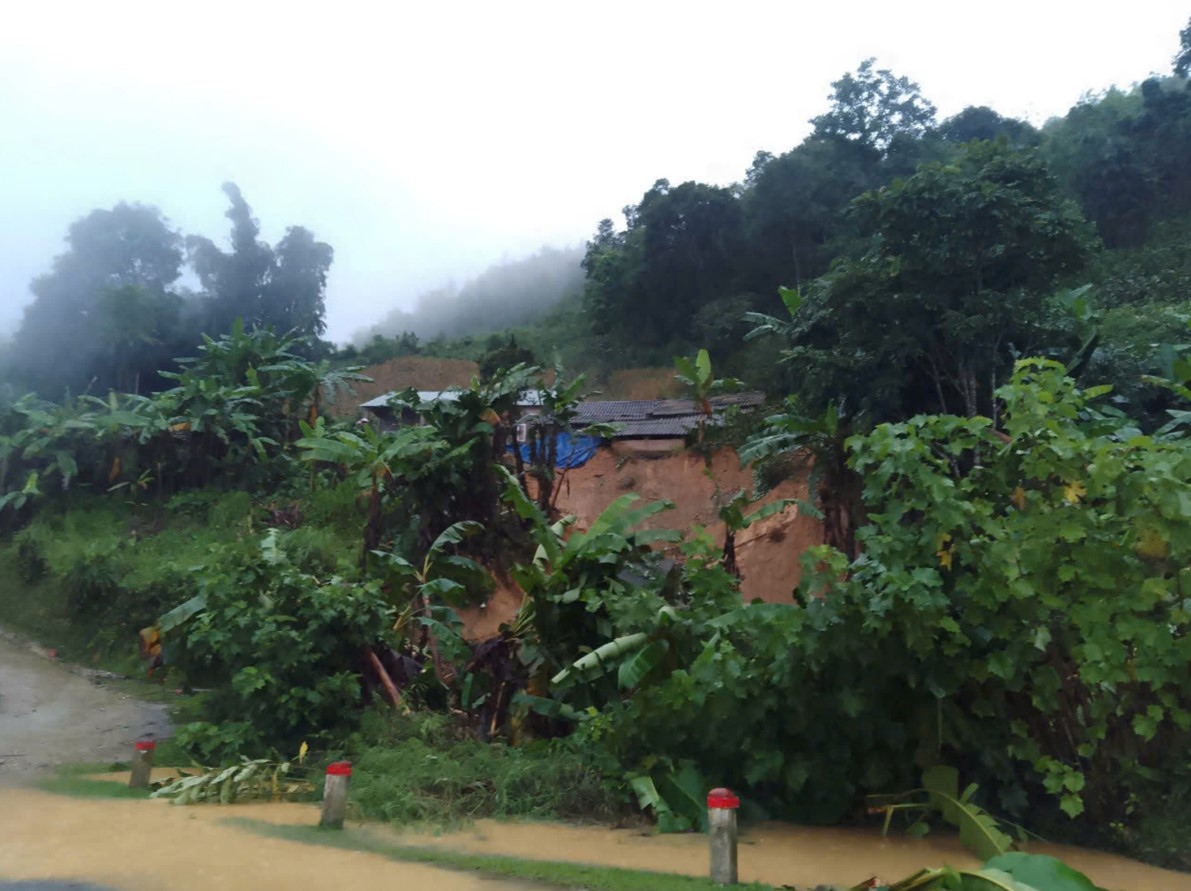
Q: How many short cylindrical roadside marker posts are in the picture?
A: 3